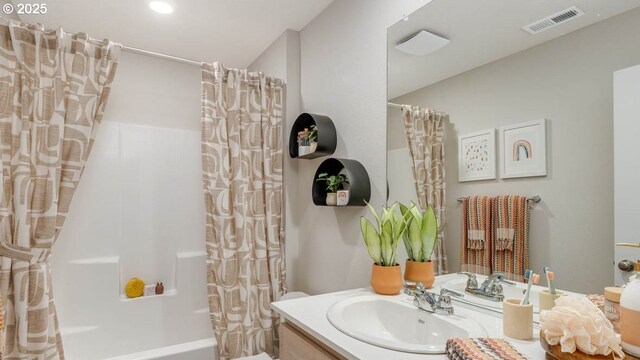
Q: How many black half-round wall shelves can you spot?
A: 2